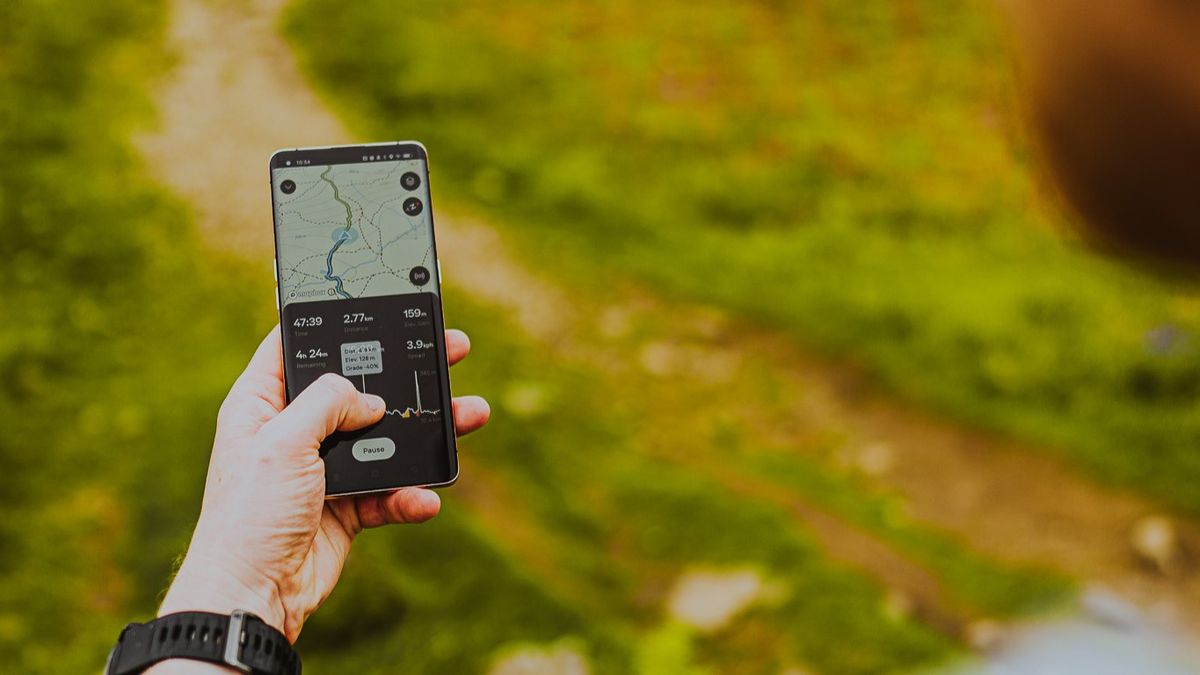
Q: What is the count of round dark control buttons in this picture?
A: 4